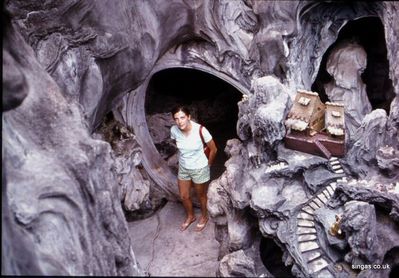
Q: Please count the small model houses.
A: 2